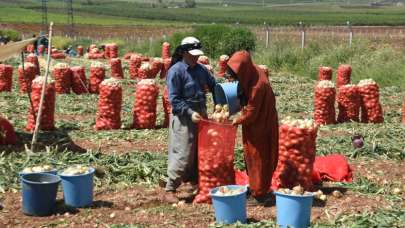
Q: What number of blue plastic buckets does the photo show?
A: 6